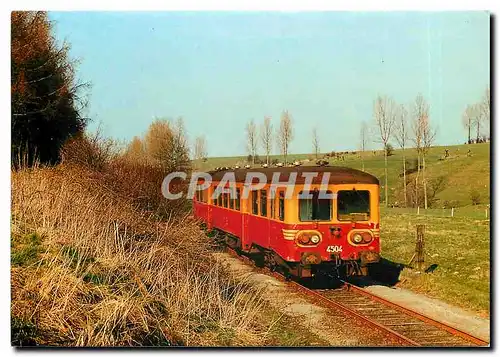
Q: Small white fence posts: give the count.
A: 3